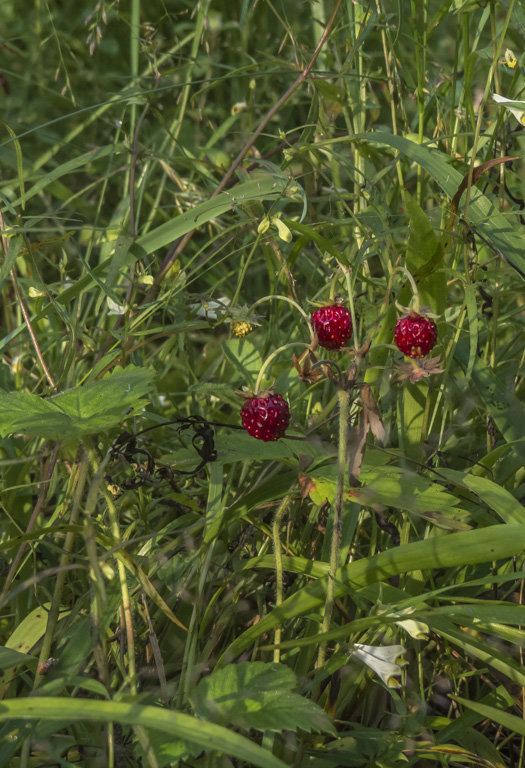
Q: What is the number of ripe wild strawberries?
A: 3